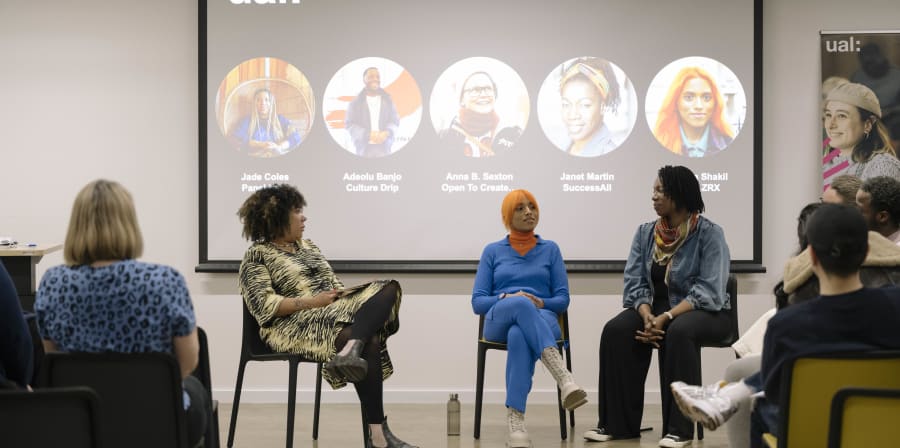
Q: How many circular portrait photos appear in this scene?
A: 5